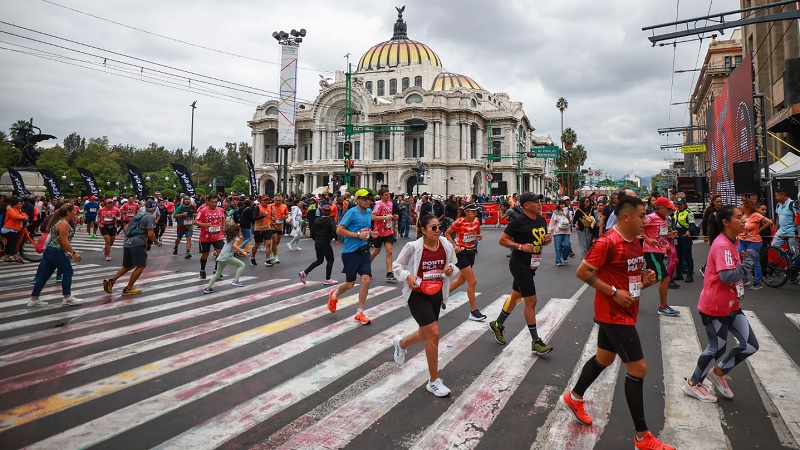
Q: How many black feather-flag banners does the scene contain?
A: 6